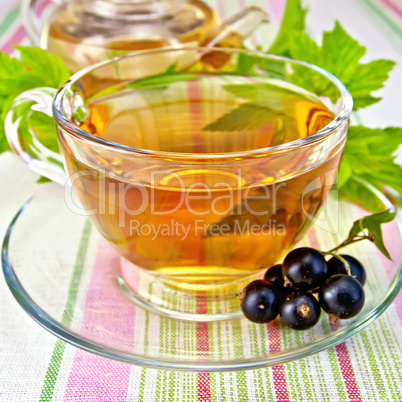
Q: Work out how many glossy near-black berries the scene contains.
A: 6